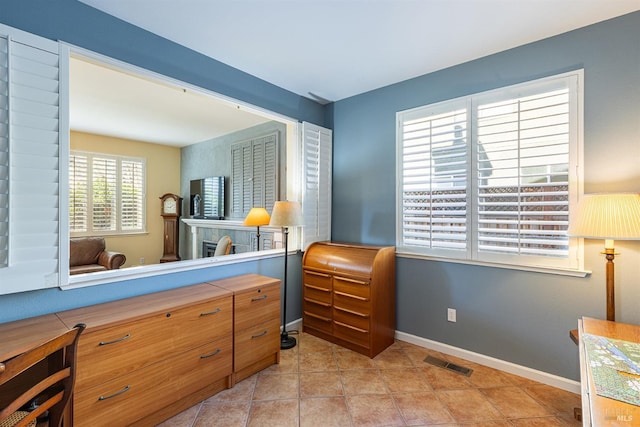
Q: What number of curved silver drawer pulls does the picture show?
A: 6